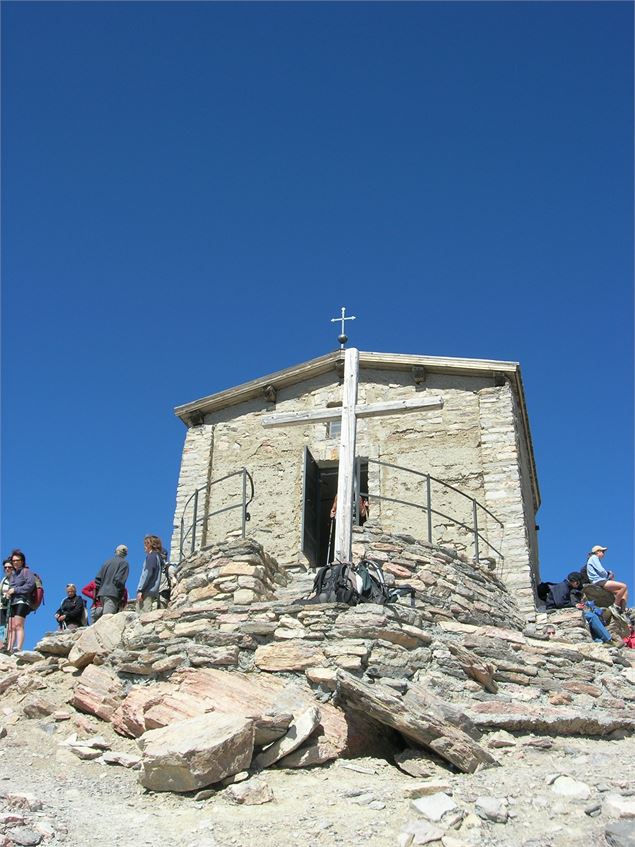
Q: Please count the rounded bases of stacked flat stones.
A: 2